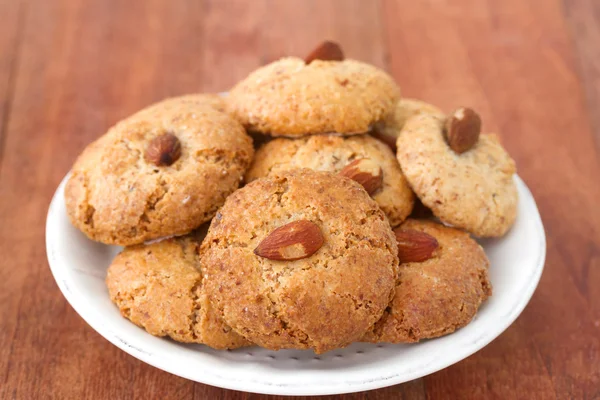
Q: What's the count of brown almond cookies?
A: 8